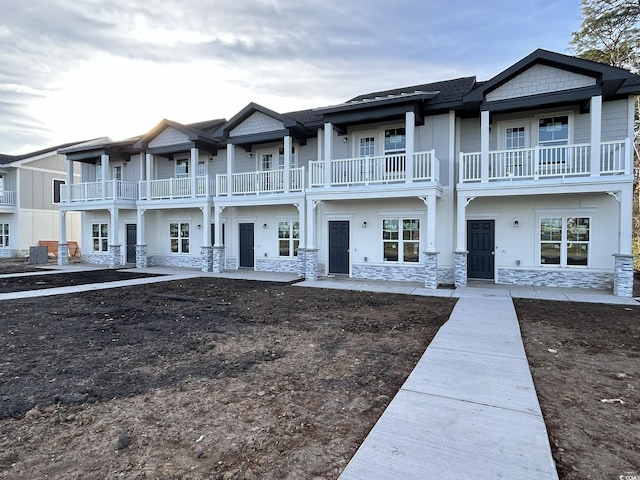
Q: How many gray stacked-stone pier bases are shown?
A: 10